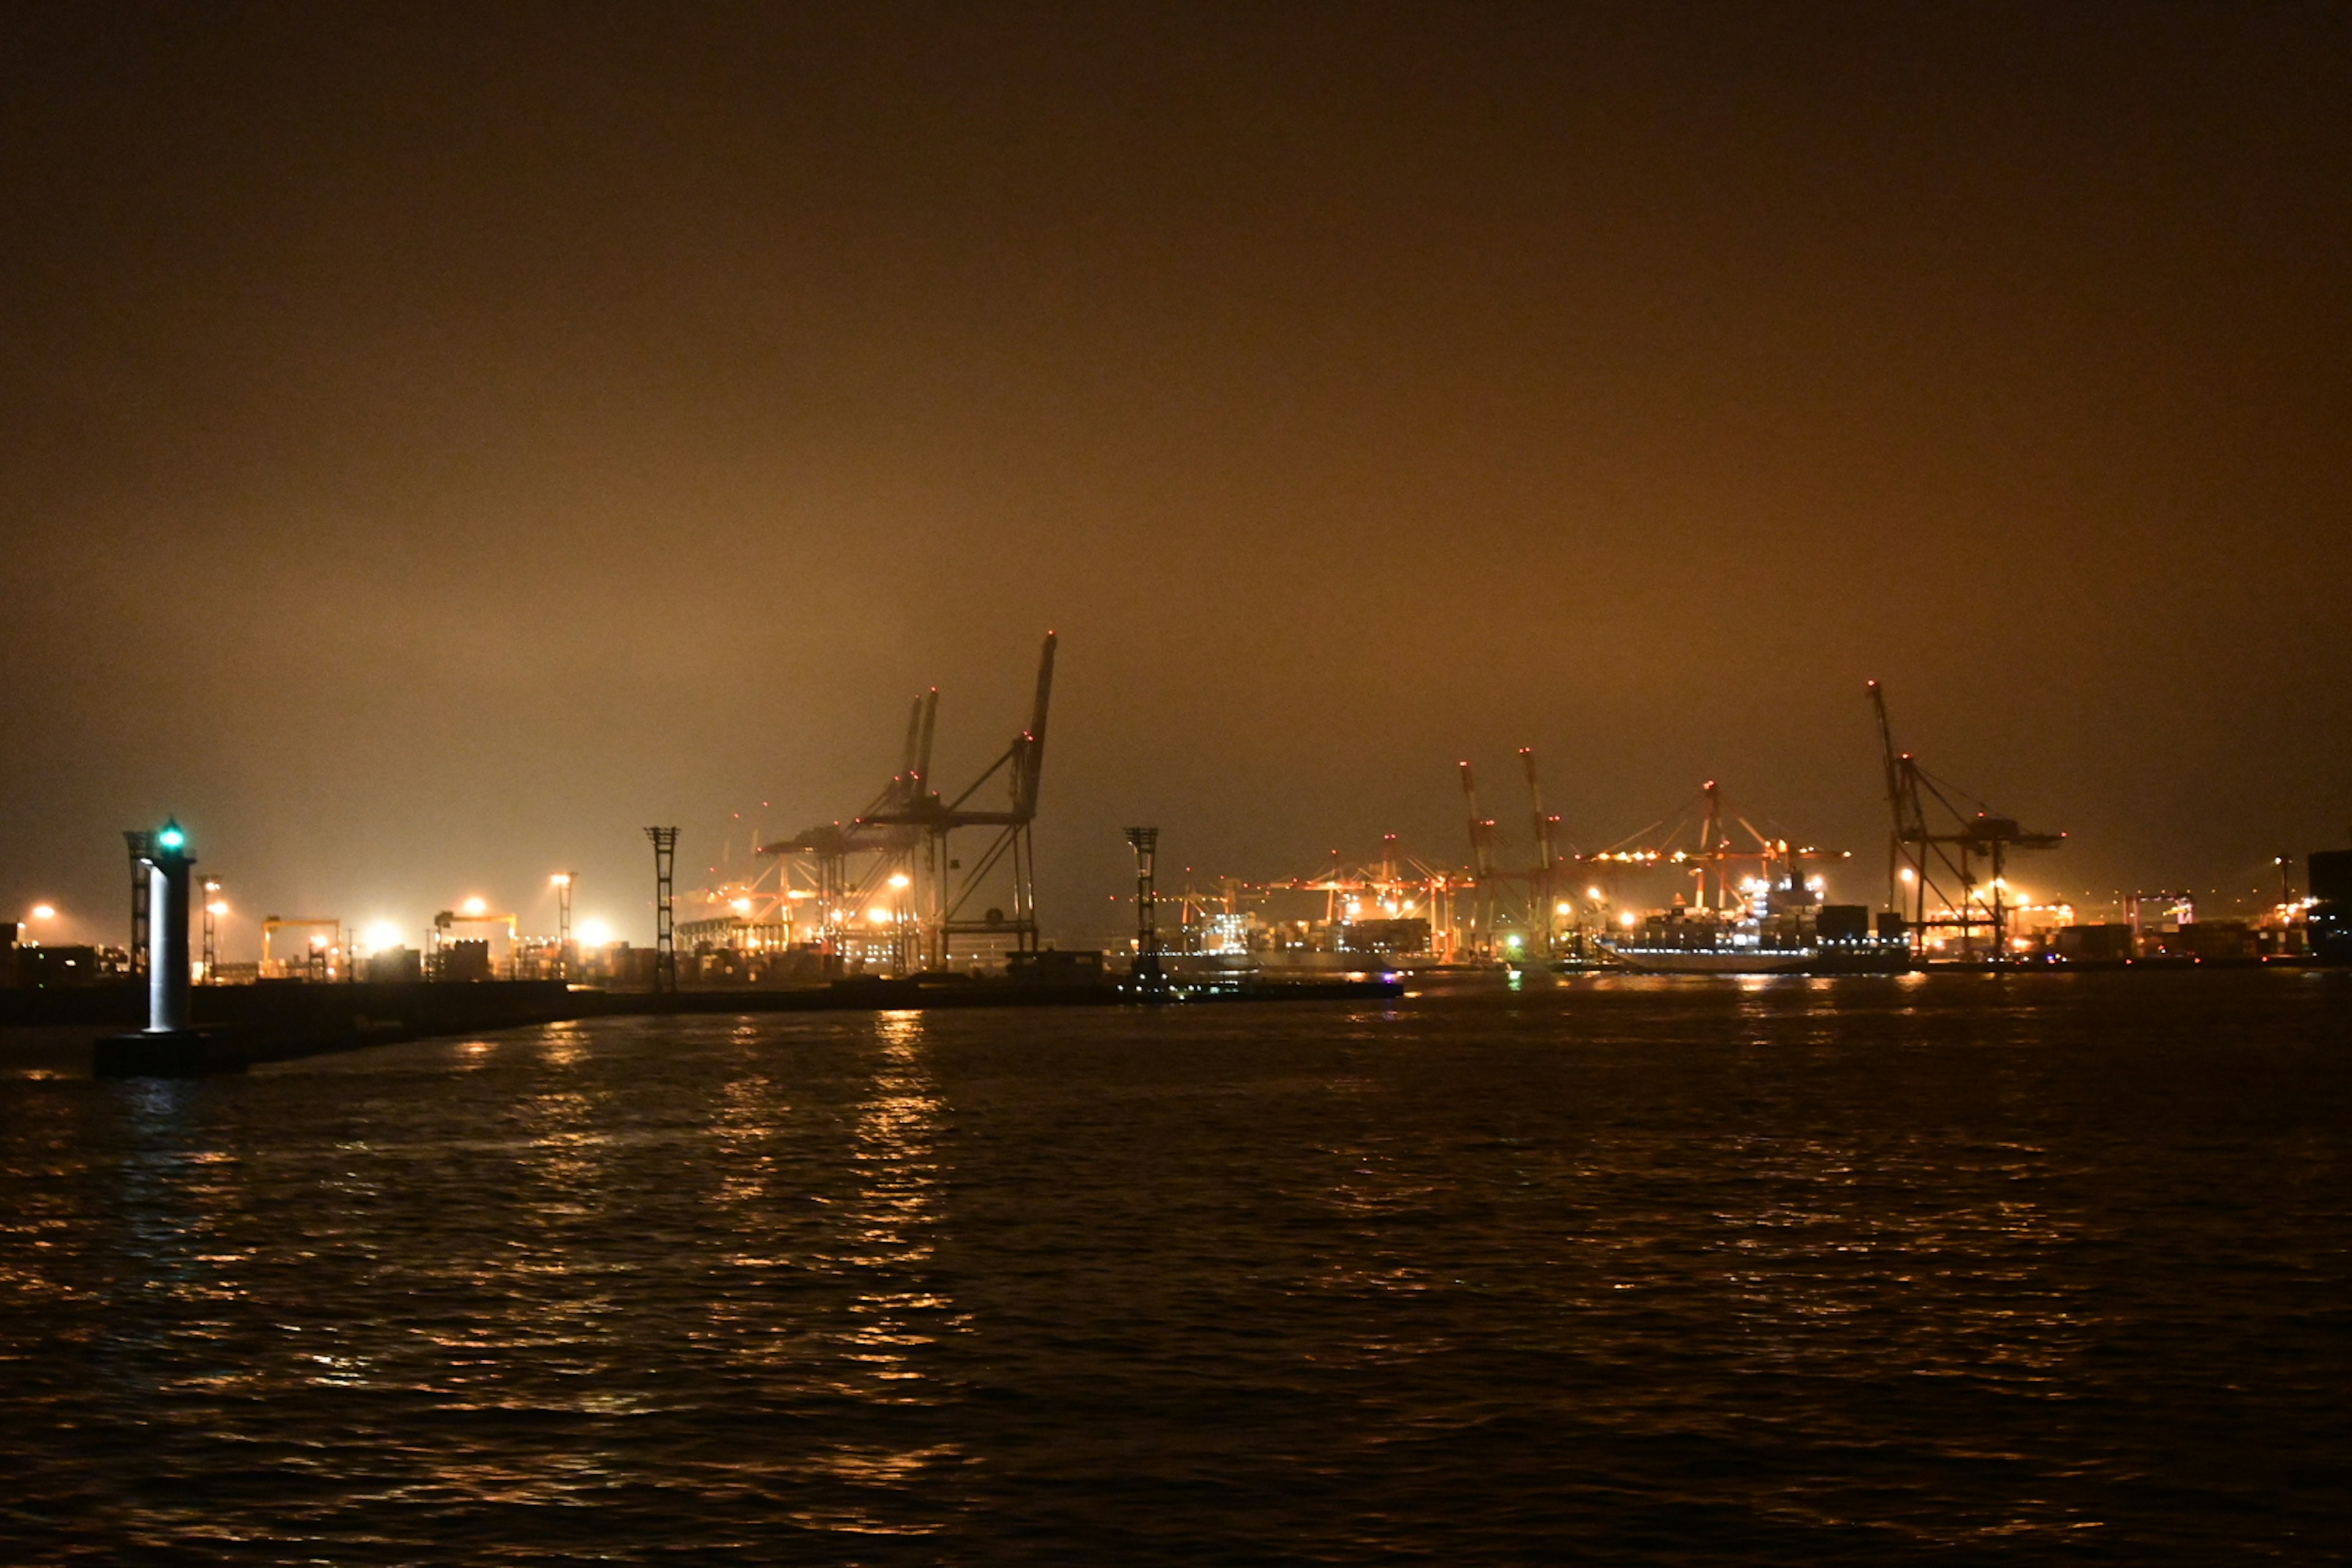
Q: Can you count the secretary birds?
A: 0